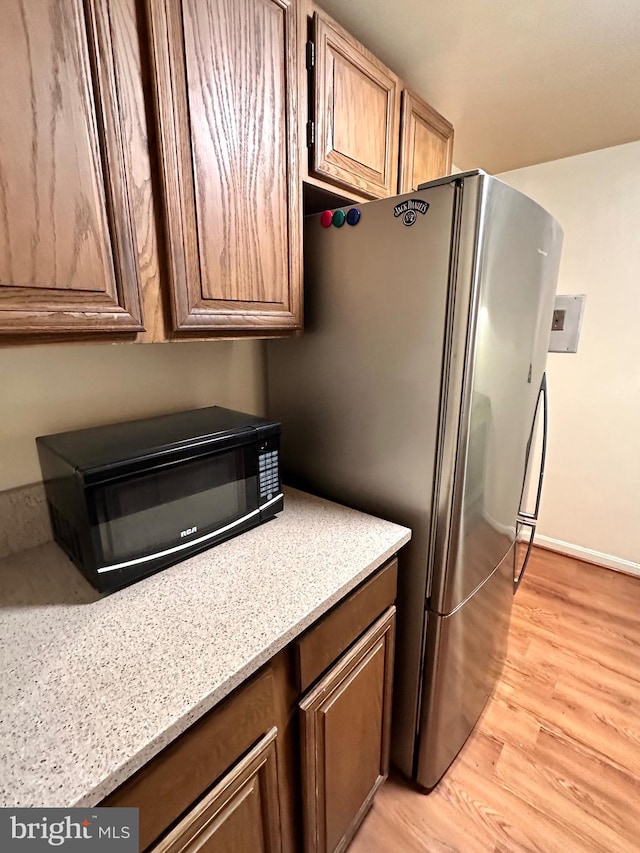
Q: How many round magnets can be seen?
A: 3